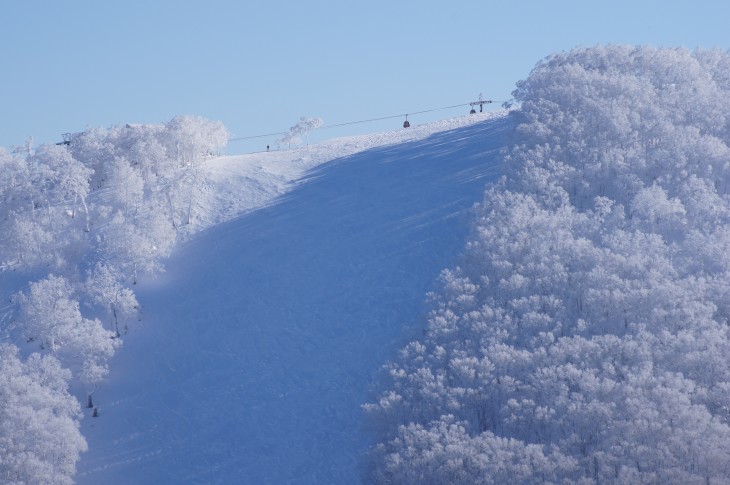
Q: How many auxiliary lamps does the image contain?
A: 0